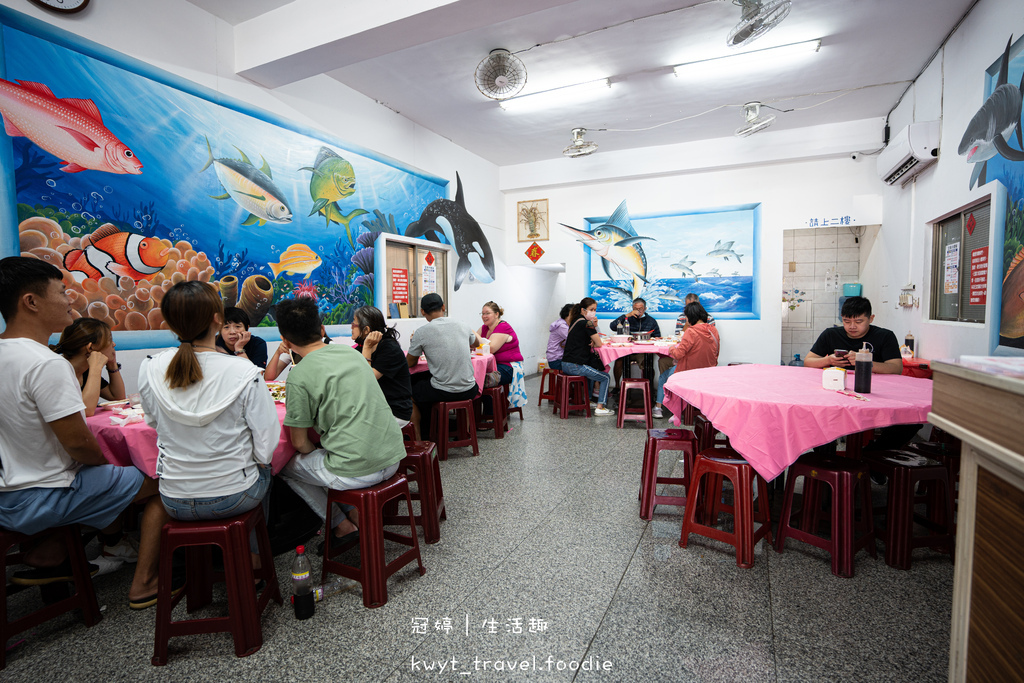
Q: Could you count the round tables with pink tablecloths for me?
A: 4